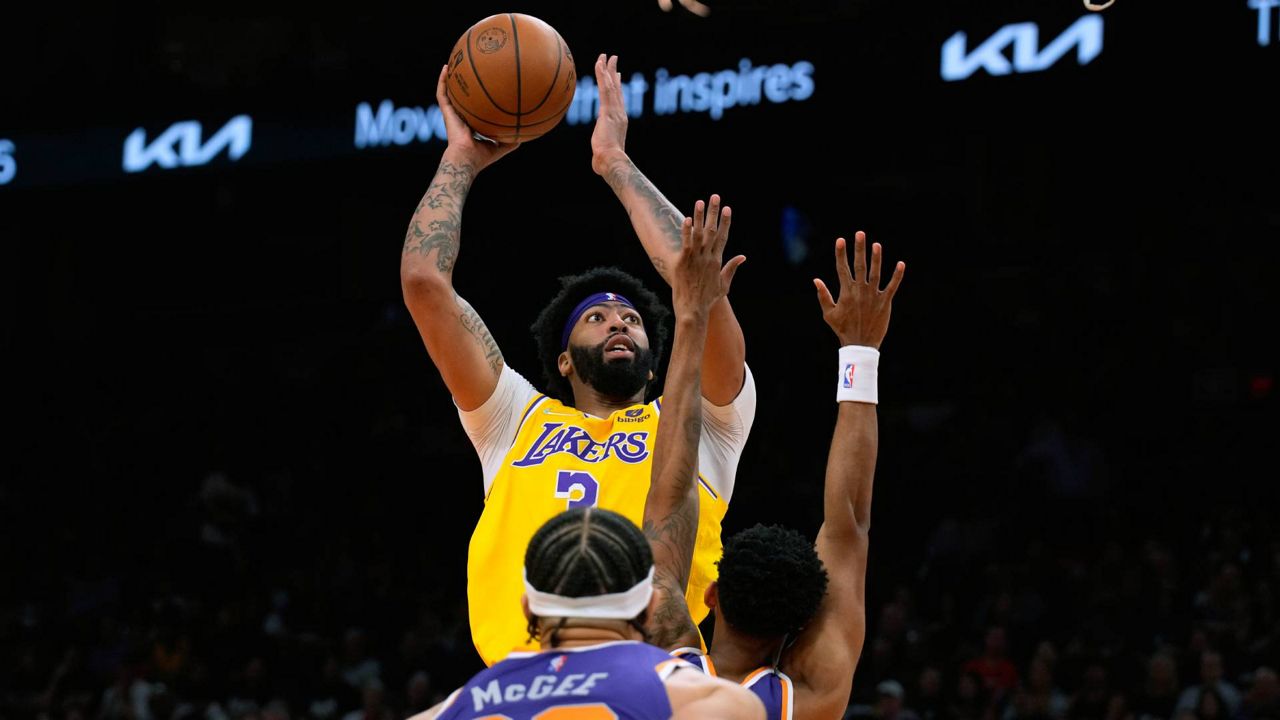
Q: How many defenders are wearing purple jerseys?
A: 2